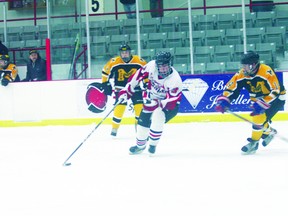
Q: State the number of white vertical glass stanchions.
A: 6